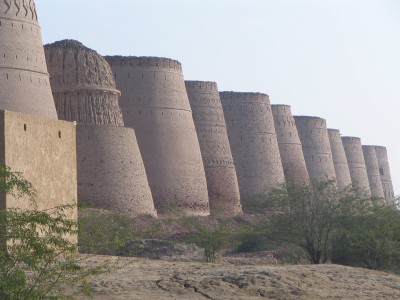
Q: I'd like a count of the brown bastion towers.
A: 11